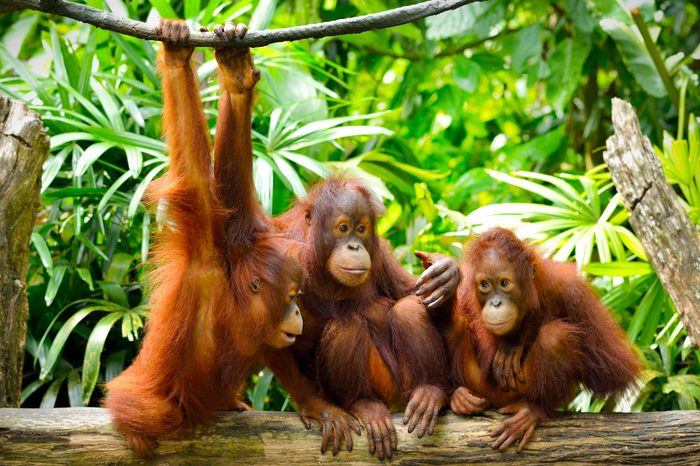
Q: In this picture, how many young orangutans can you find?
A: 3